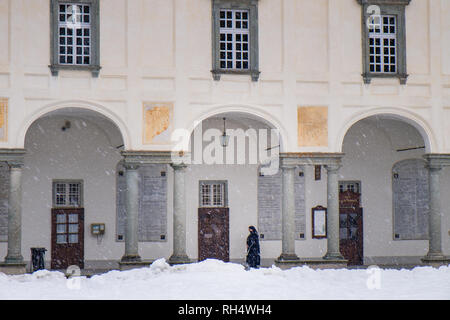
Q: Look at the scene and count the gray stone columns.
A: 6